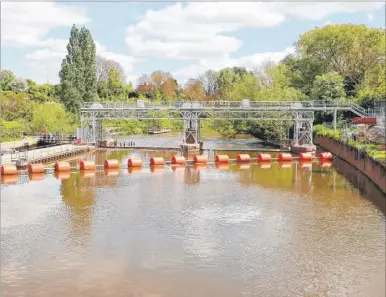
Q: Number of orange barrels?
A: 15